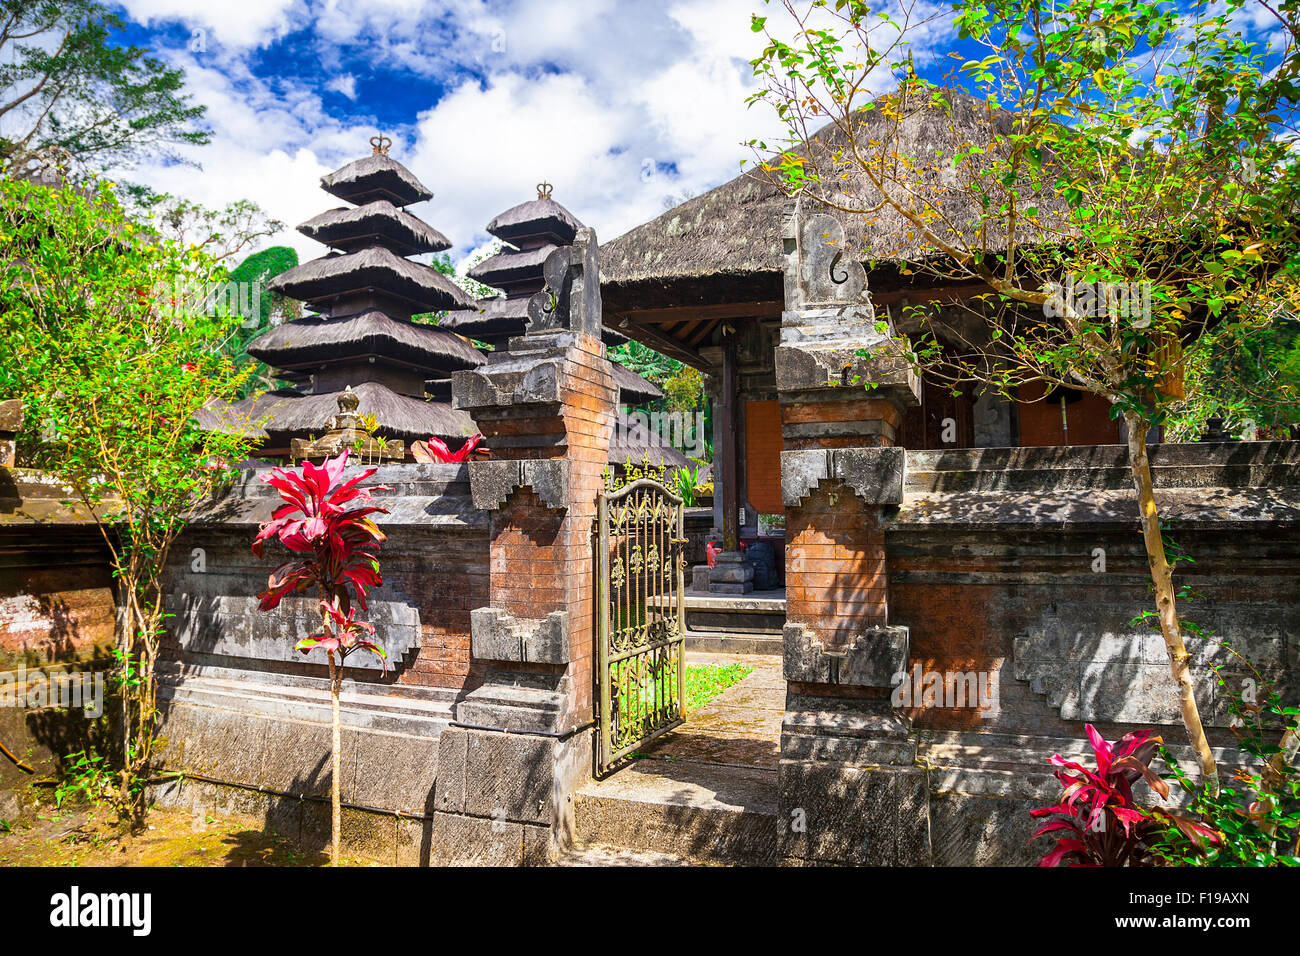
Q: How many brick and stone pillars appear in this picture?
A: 2